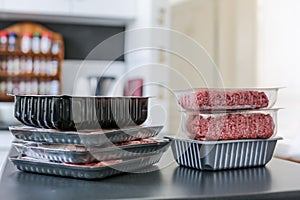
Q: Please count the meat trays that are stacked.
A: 7